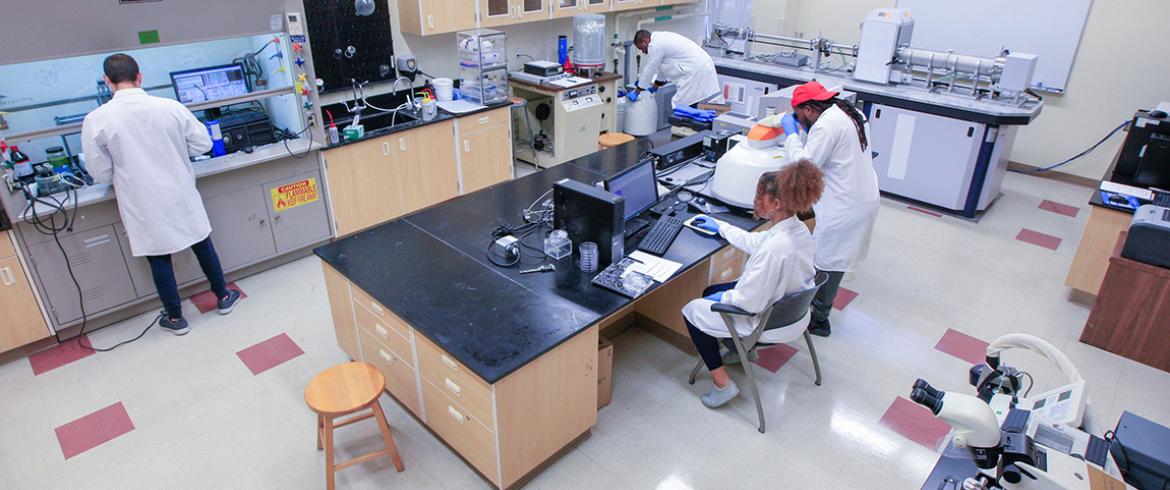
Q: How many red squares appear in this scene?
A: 11